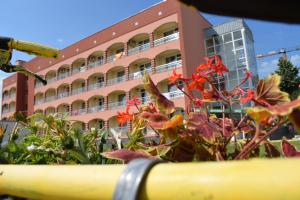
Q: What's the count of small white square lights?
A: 8